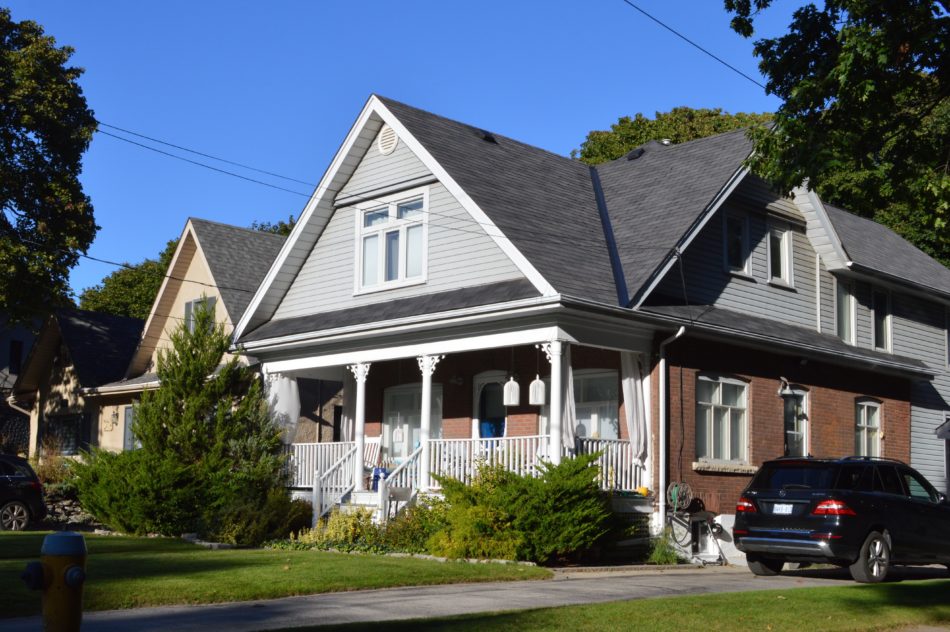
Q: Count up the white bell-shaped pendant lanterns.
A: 2